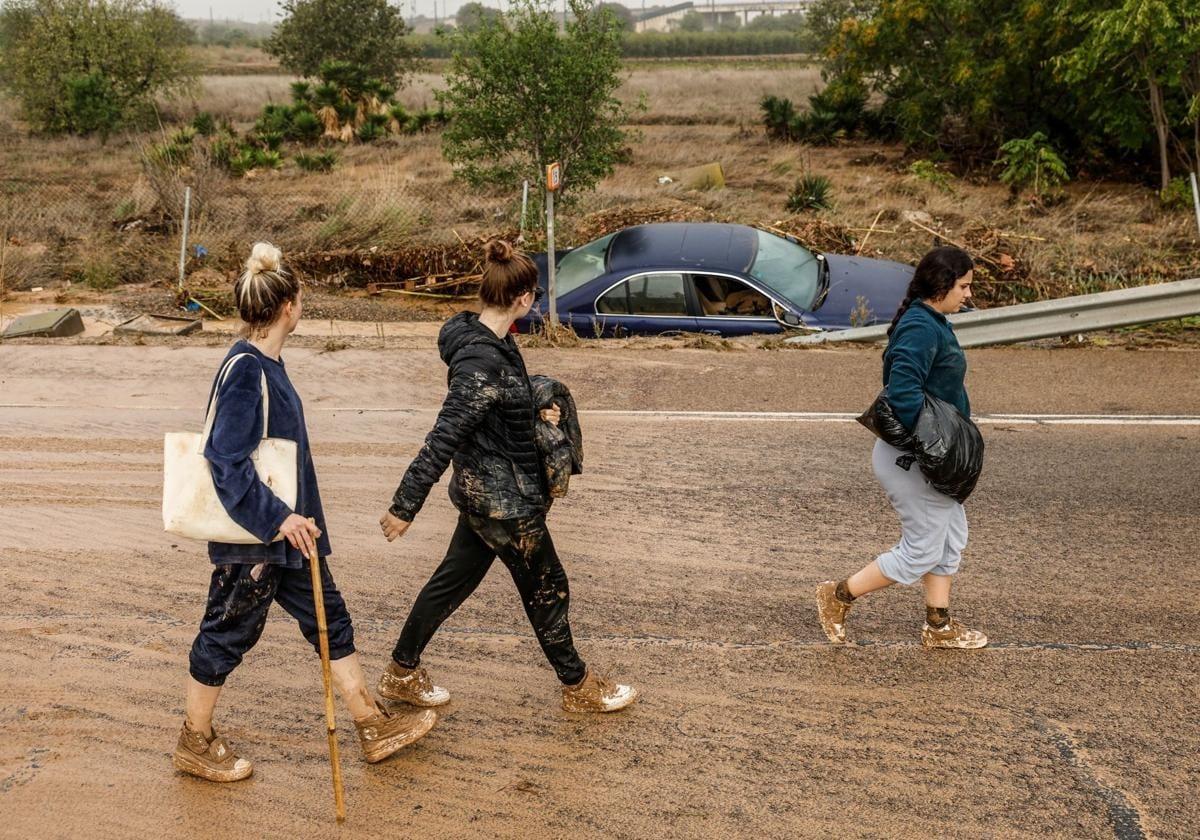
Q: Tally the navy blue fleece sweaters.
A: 1